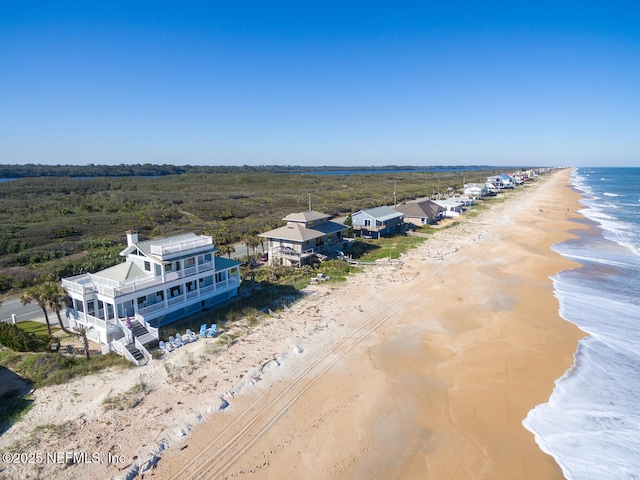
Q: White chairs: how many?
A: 4